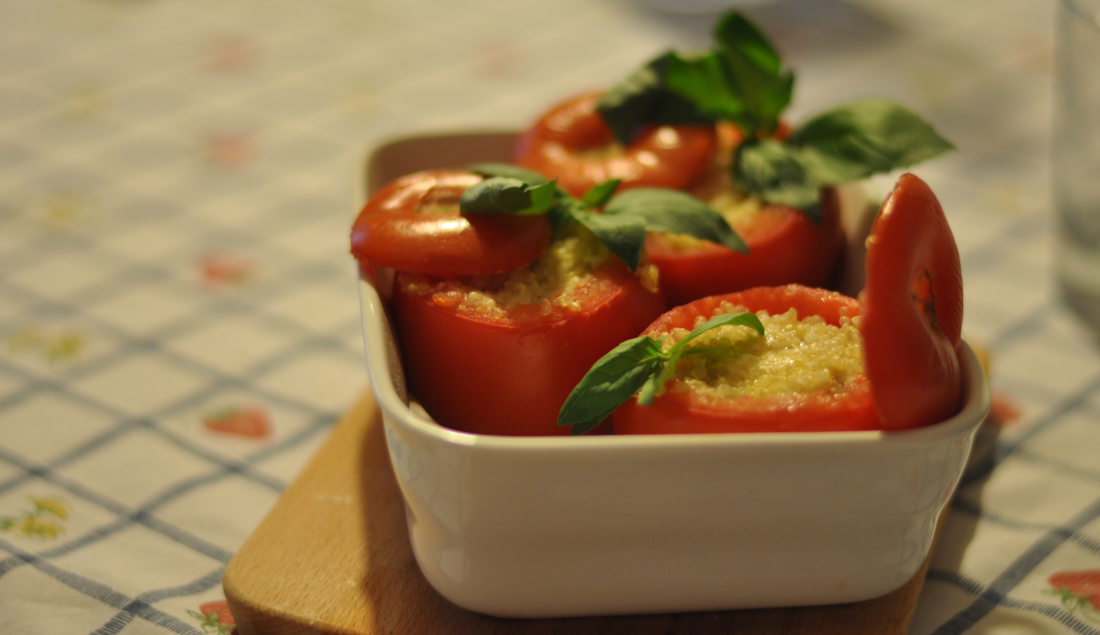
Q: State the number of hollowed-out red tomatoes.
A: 3